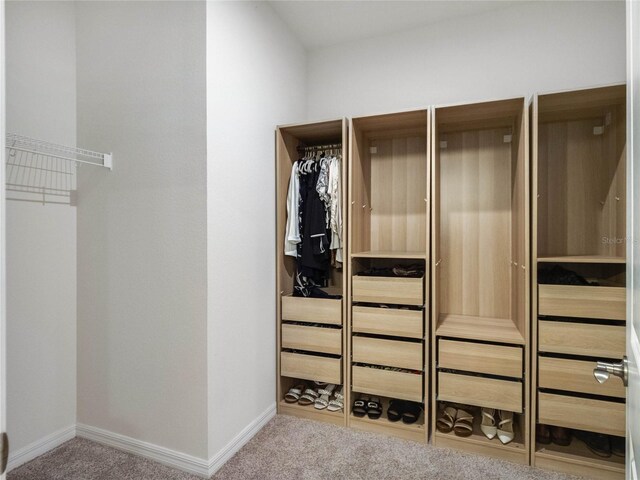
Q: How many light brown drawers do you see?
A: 13